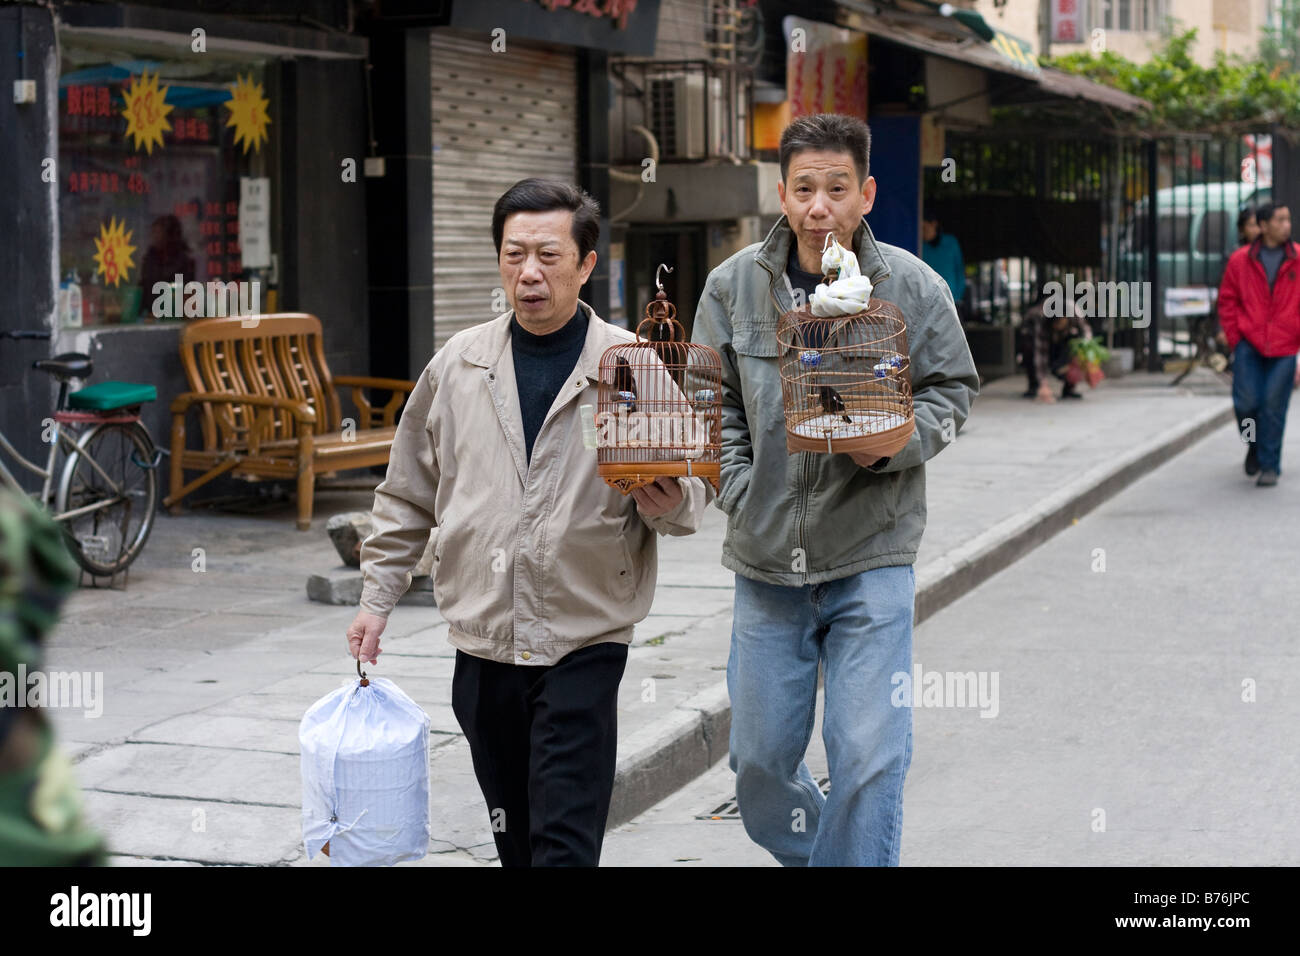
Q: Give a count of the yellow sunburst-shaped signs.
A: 3